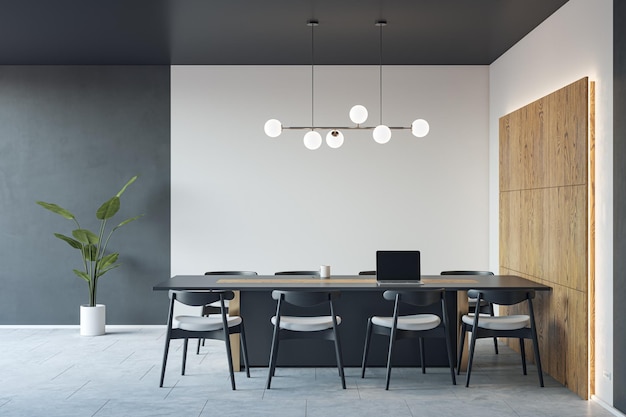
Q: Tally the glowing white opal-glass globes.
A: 6